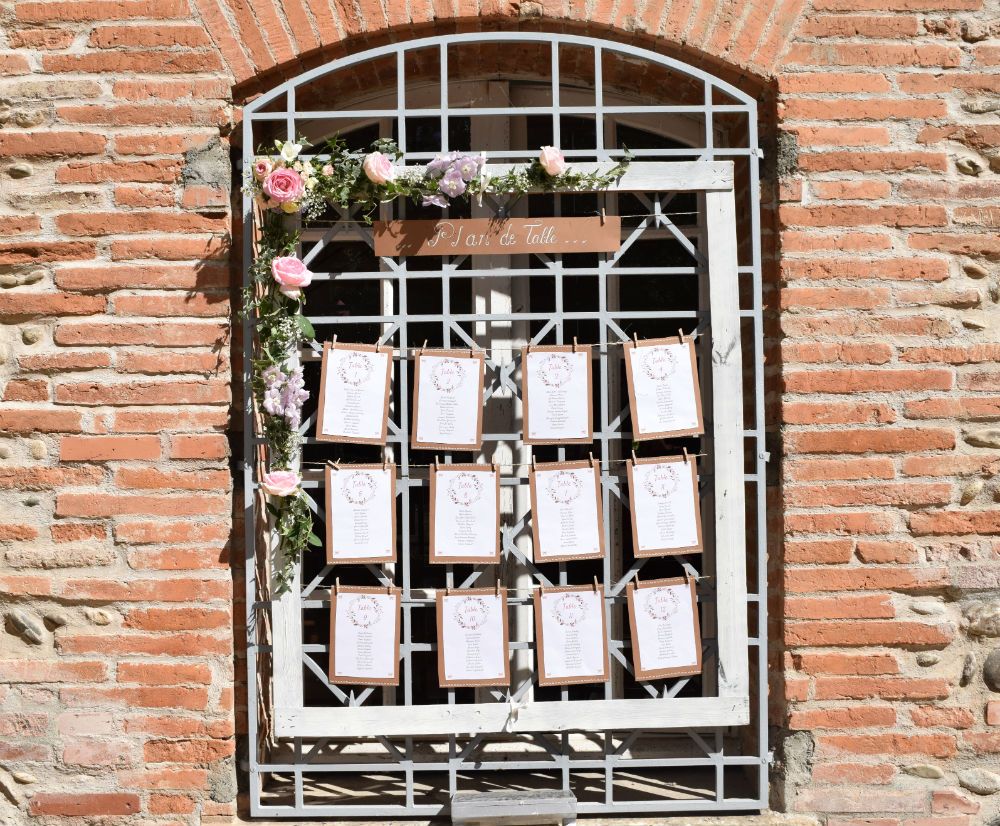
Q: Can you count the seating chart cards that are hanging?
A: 12